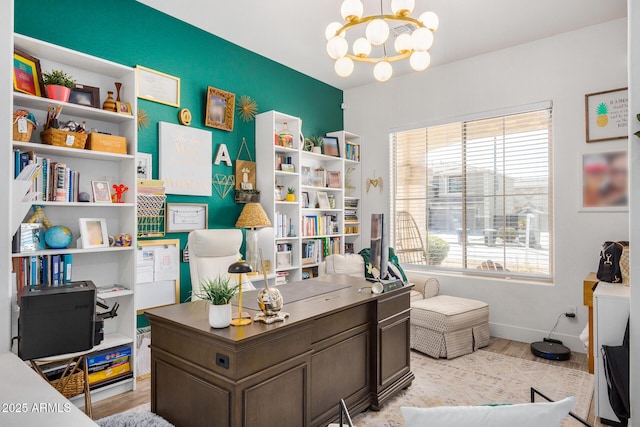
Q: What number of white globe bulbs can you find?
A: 12